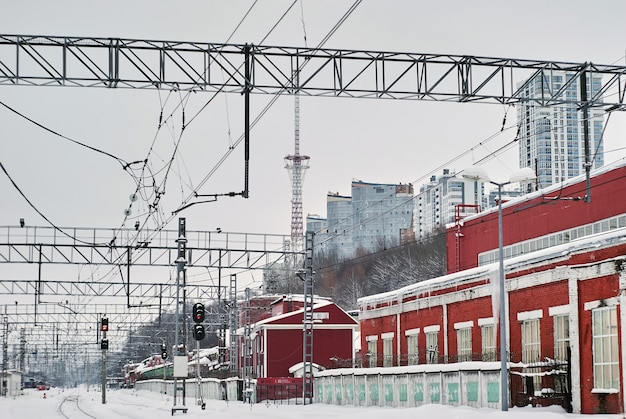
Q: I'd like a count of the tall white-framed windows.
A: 9